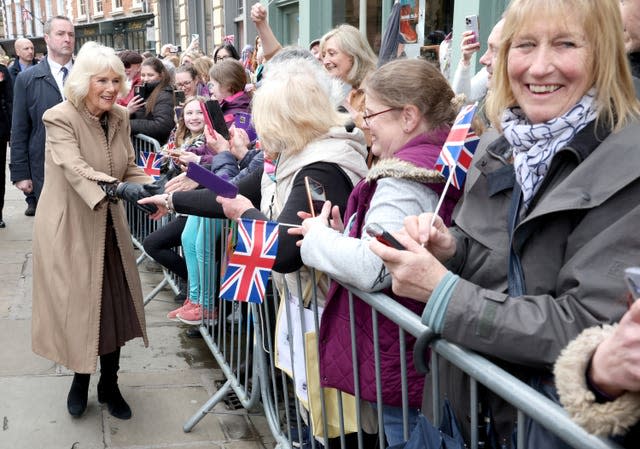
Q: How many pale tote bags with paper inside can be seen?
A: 1